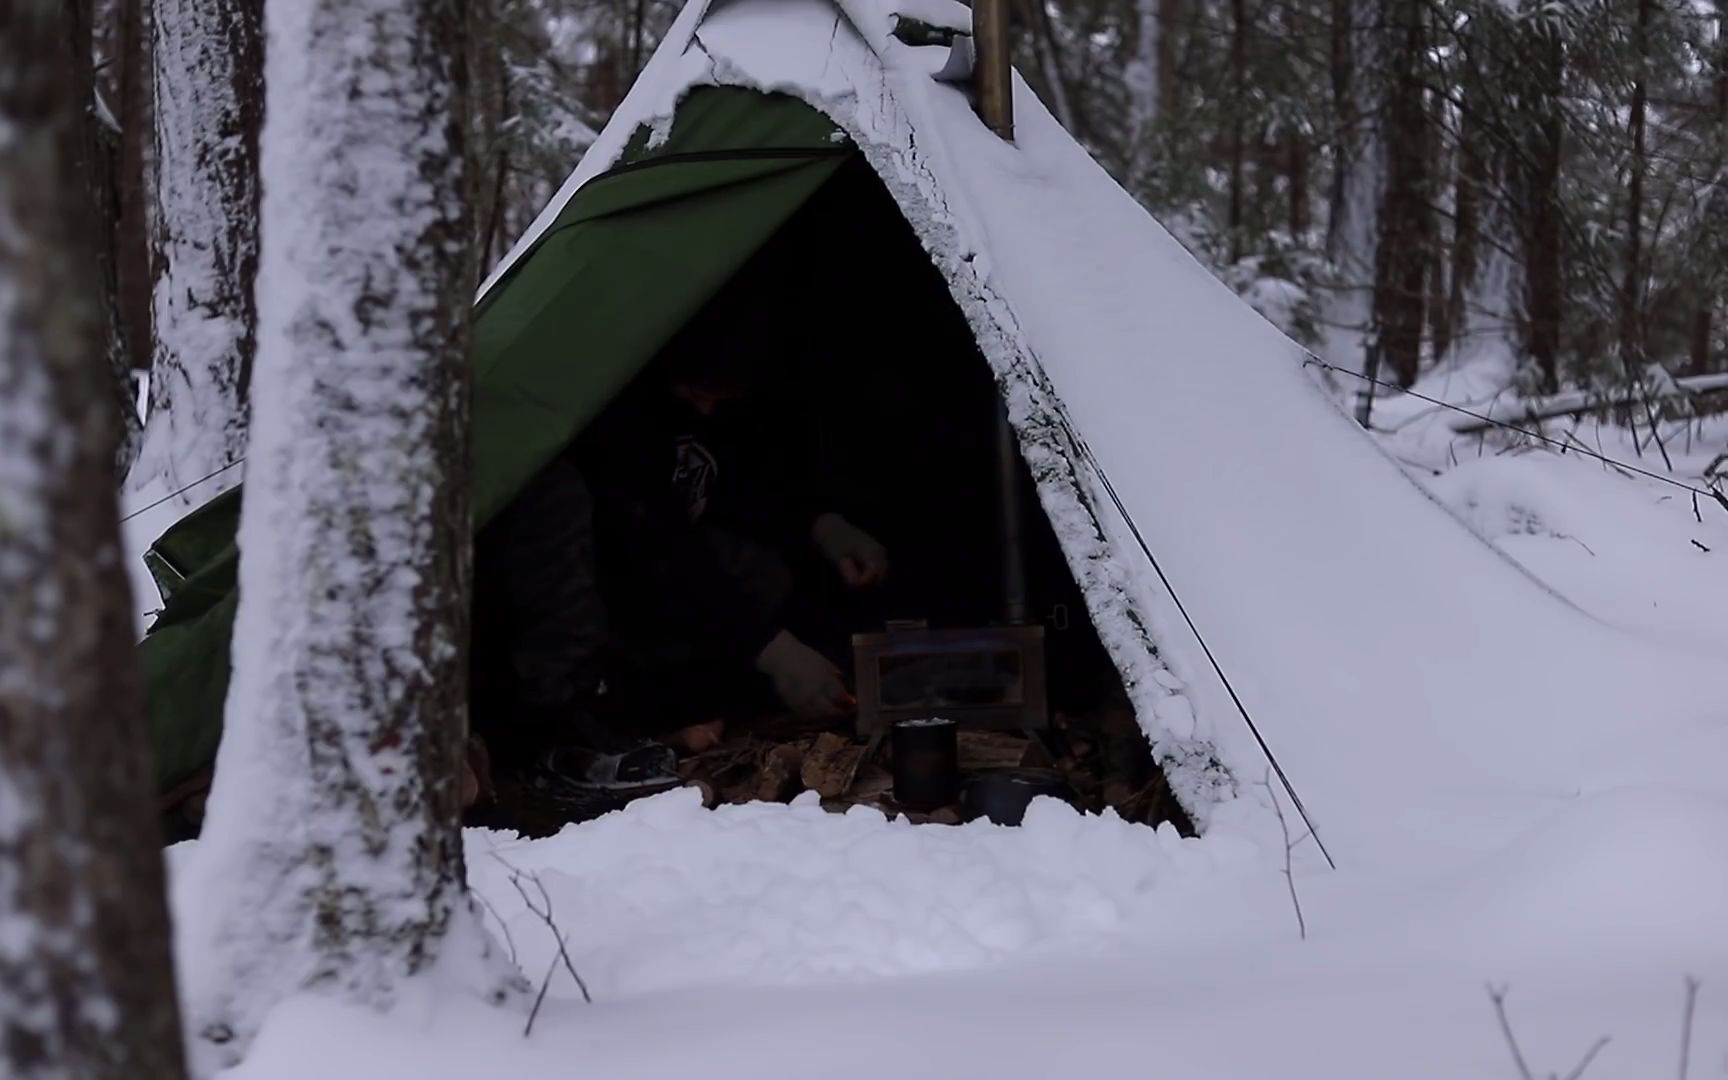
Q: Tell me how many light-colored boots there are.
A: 0